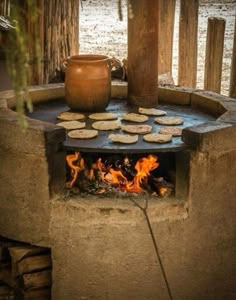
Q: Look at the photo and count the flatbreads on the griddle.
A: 12